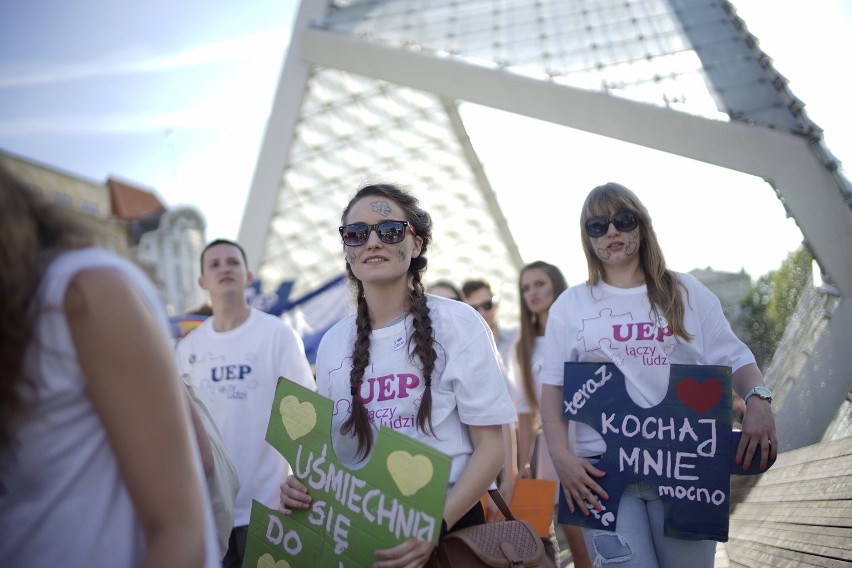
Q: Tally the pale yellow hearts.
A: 3